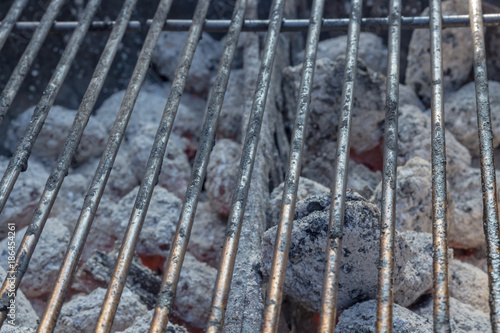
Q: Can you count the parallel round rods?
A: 13